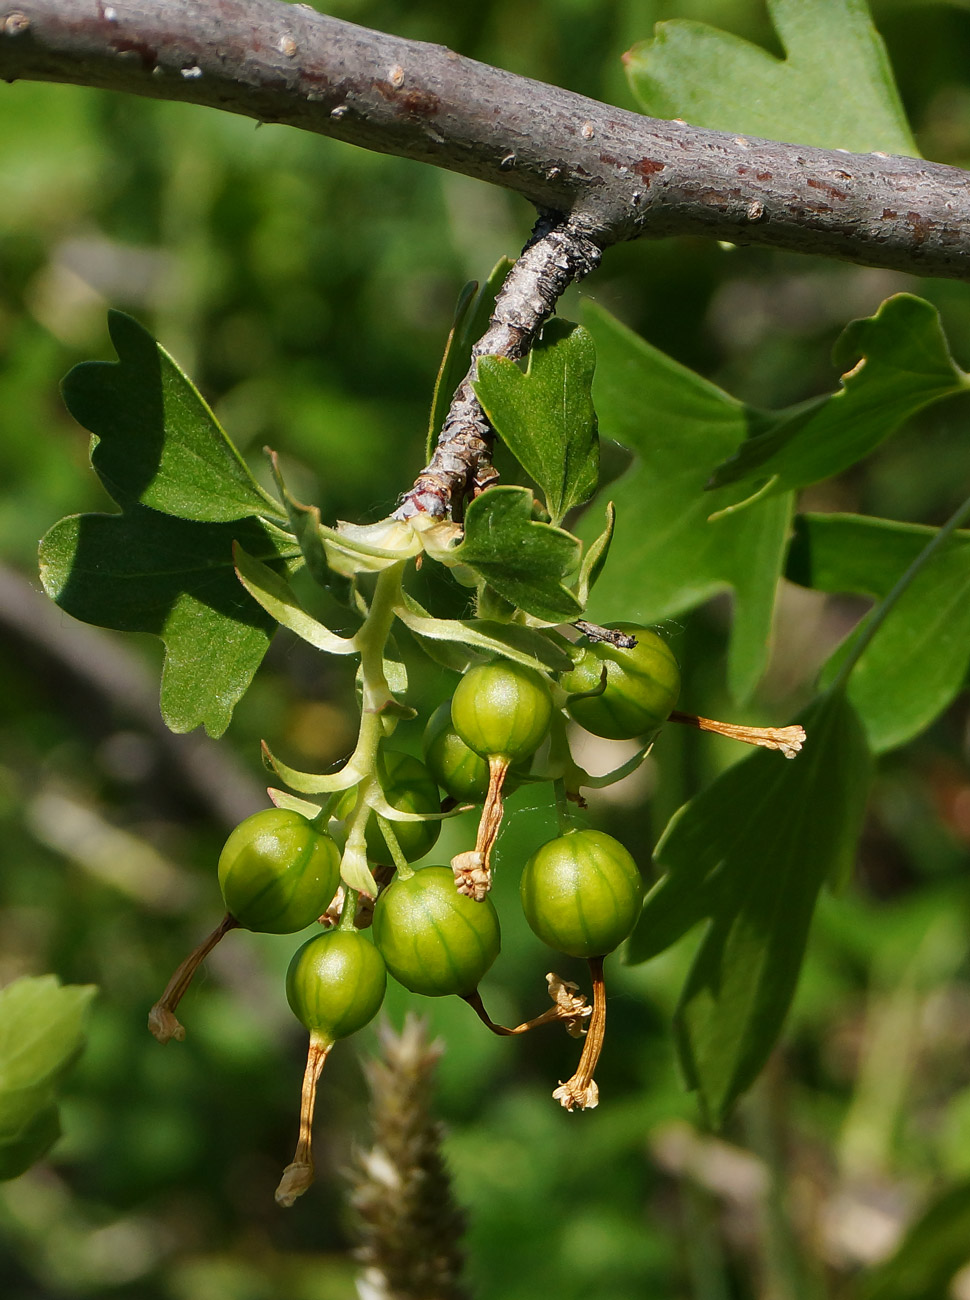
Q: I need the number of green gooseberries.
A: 8